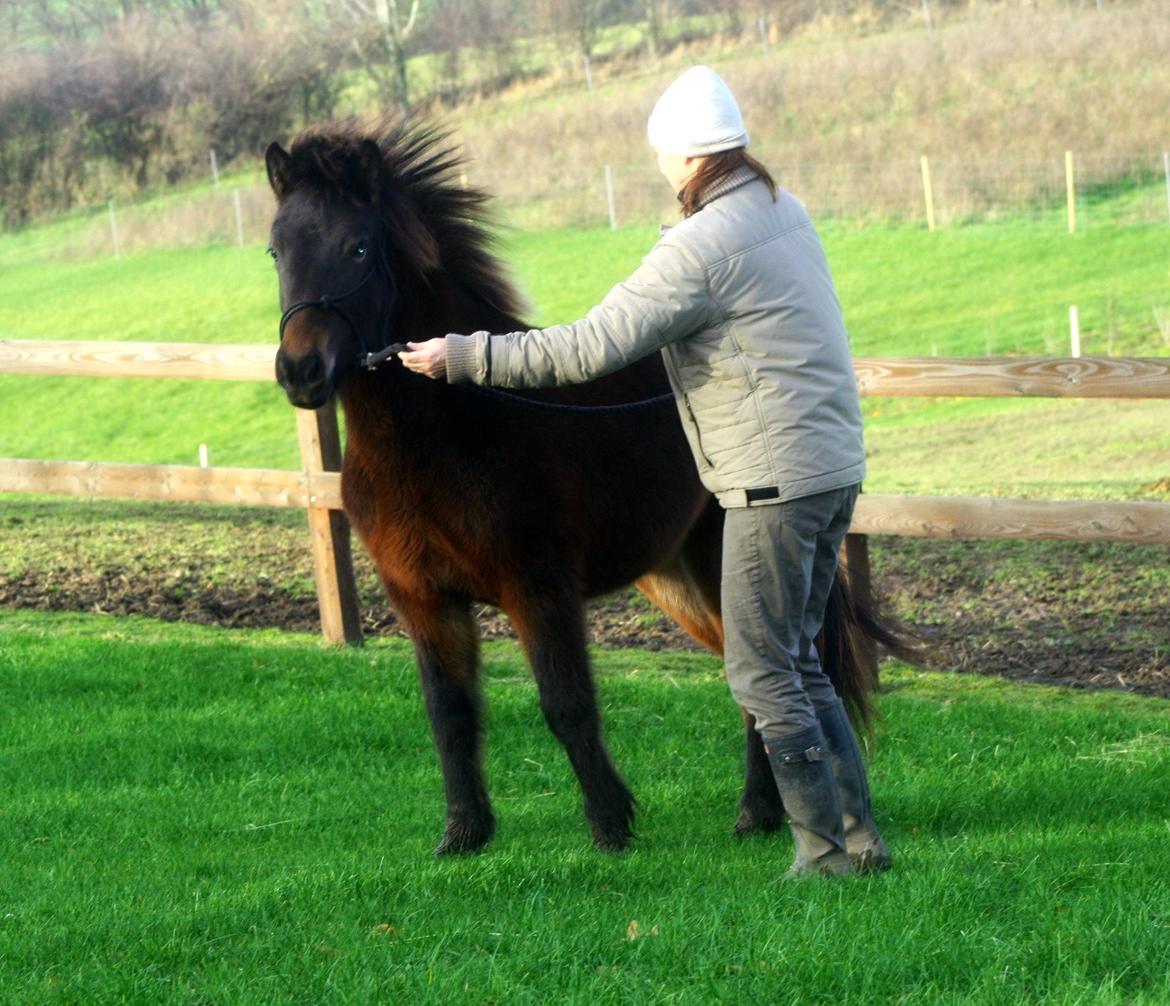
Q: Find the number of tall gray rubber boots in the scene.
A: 2